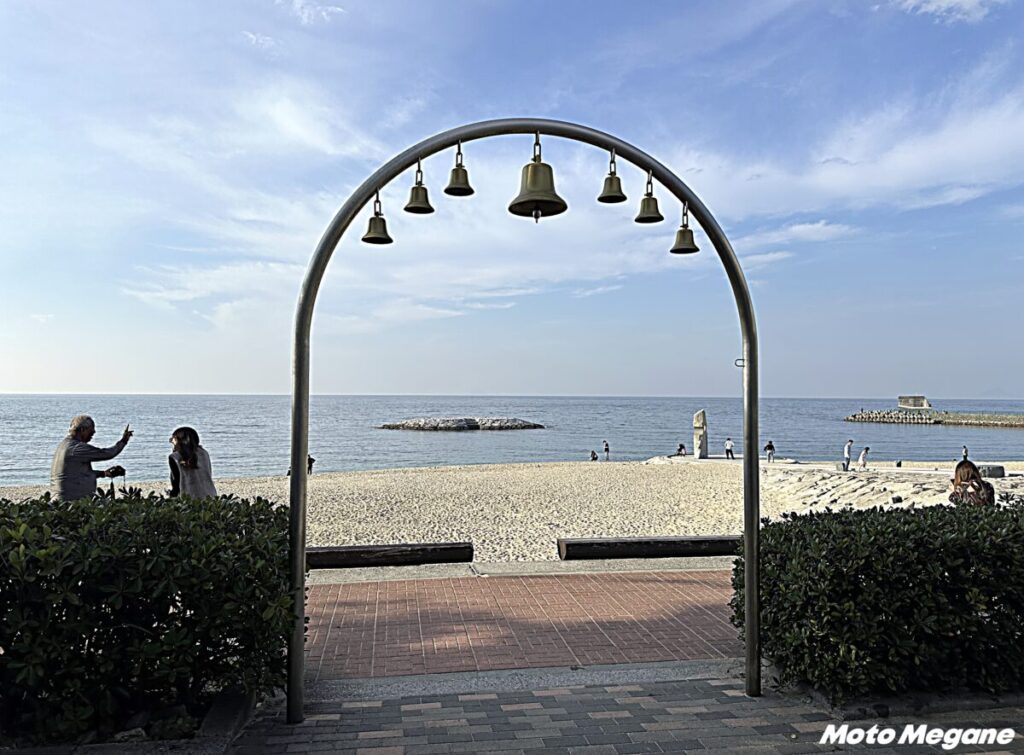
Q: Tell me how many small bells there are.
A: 6